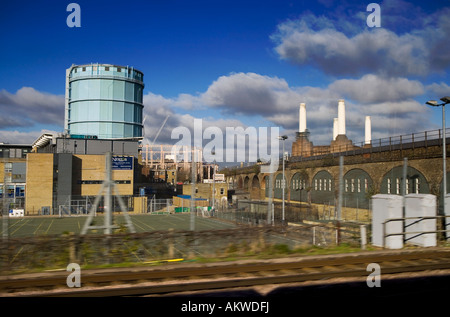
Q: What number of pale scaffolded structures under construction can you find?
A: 1